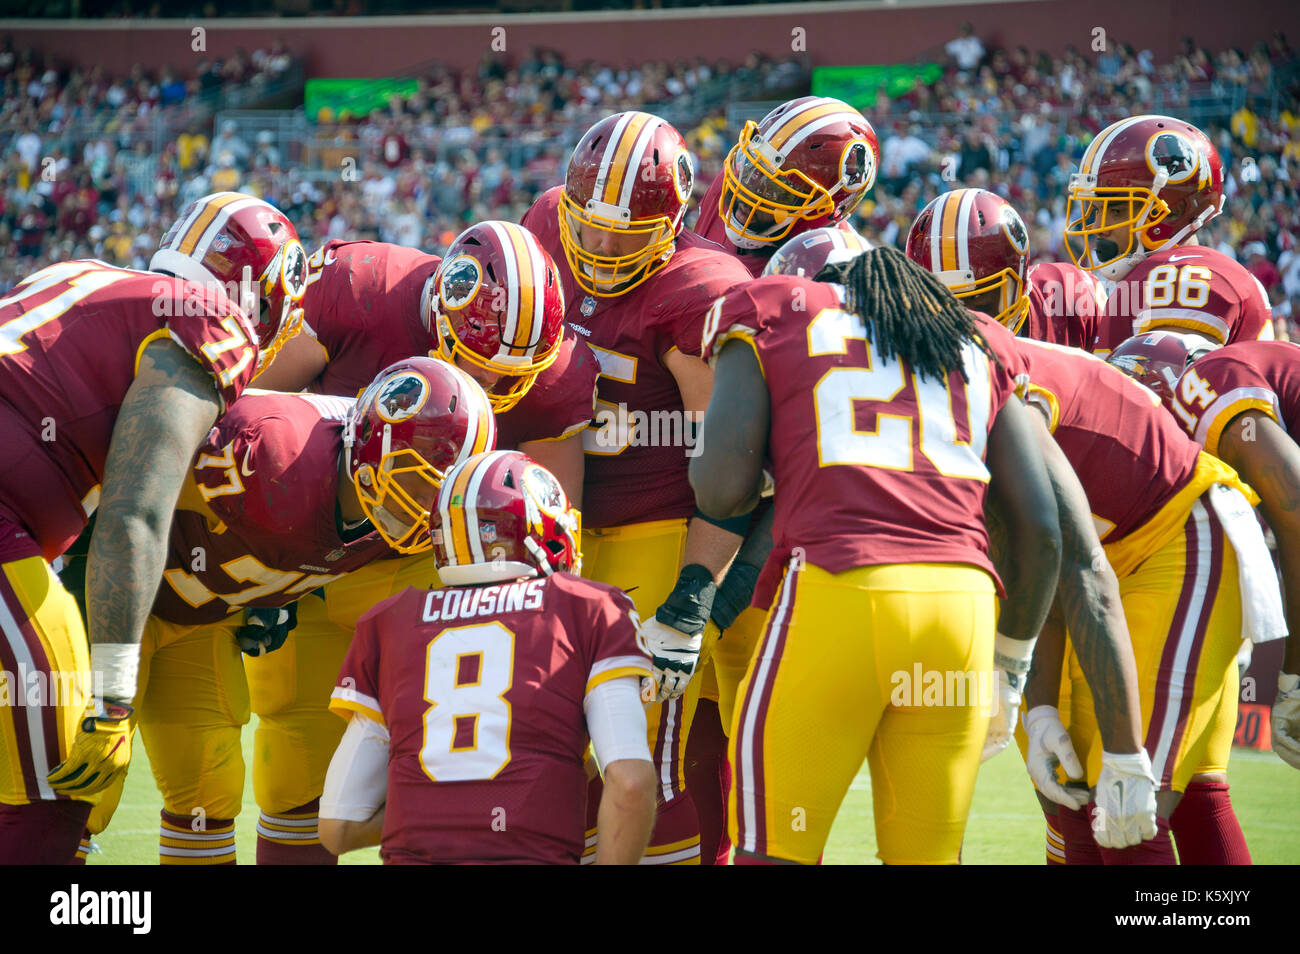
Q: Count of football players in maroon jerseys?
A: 11